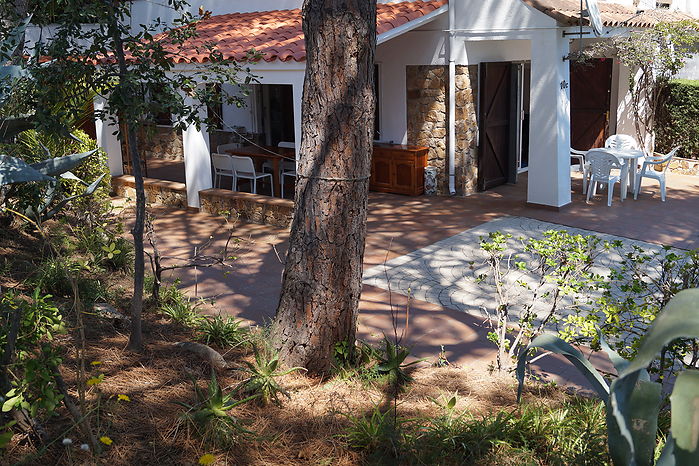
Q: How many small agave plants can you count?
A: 3